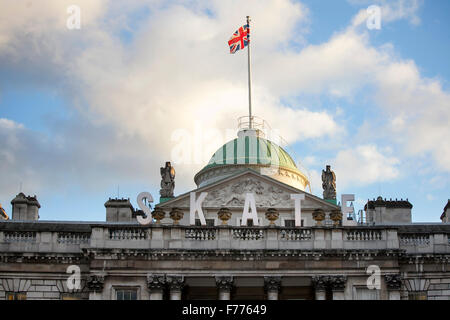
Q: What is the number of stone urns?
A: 6